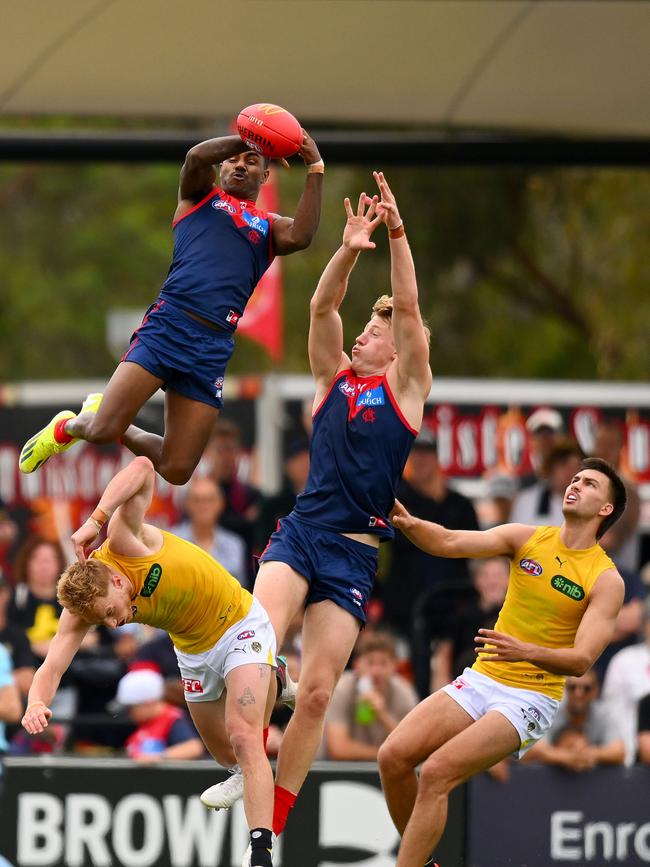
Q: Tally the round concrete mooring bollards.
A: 0